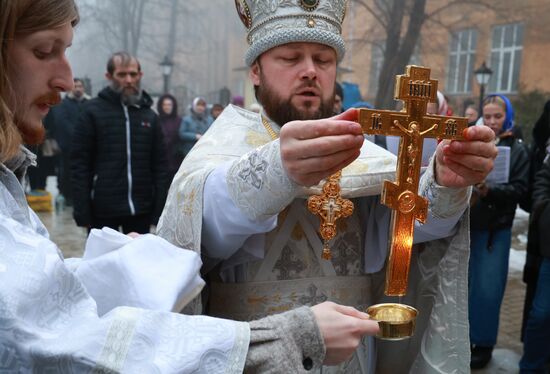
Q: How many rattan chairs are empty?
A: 0